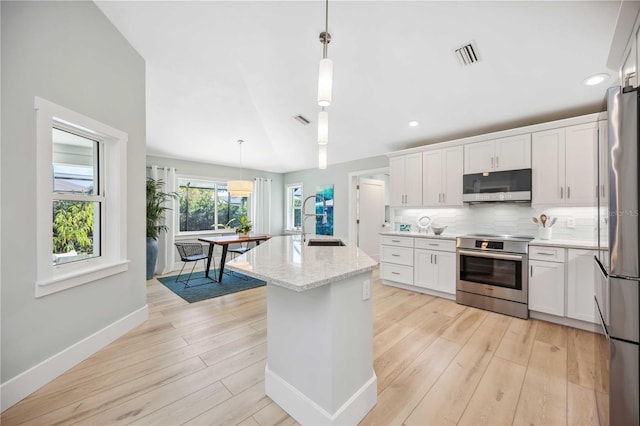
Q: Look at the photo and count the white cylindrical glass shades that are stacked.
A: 3